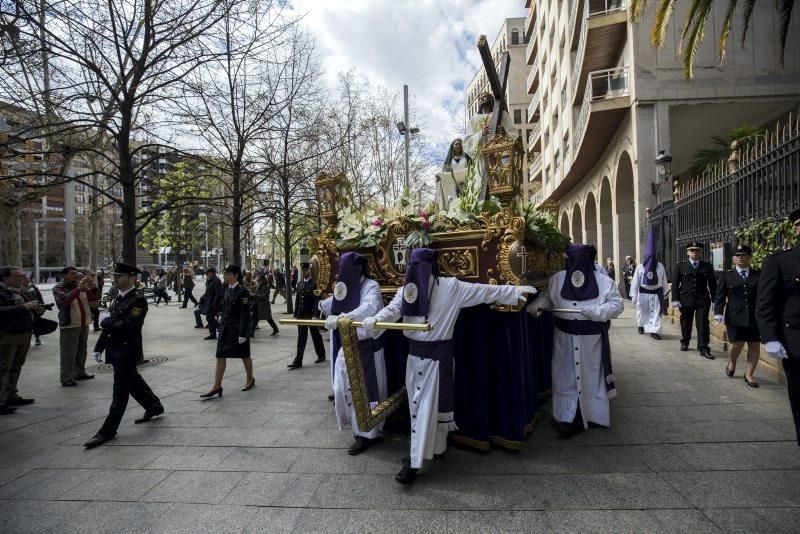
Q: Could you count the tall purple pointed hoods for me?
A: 1